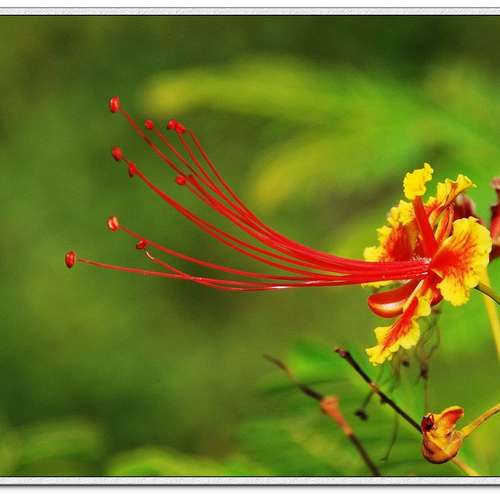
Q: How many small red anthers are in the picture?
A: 10